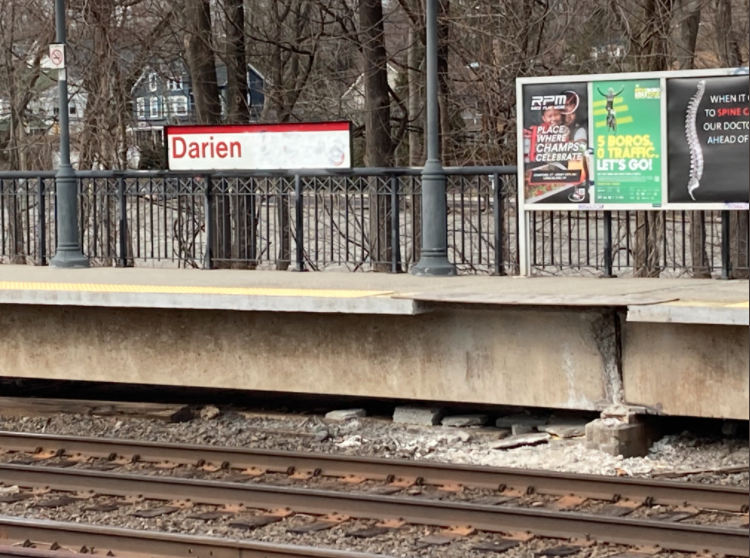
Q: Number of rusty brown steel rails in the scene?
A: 3